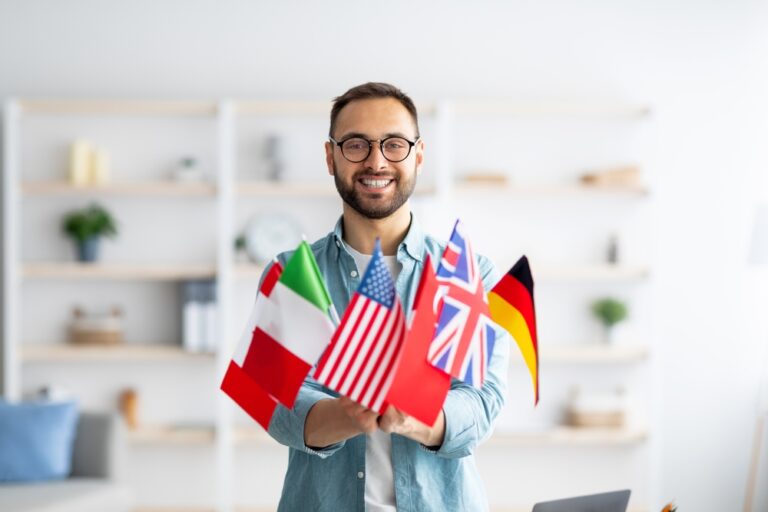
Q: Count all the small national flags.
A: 6